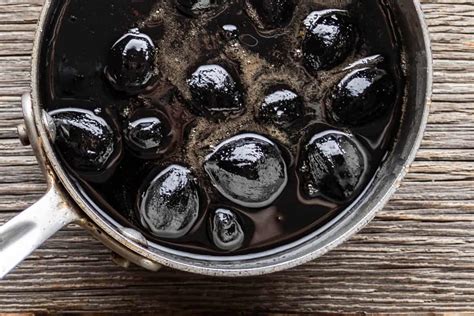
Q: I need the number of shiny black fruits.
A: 13